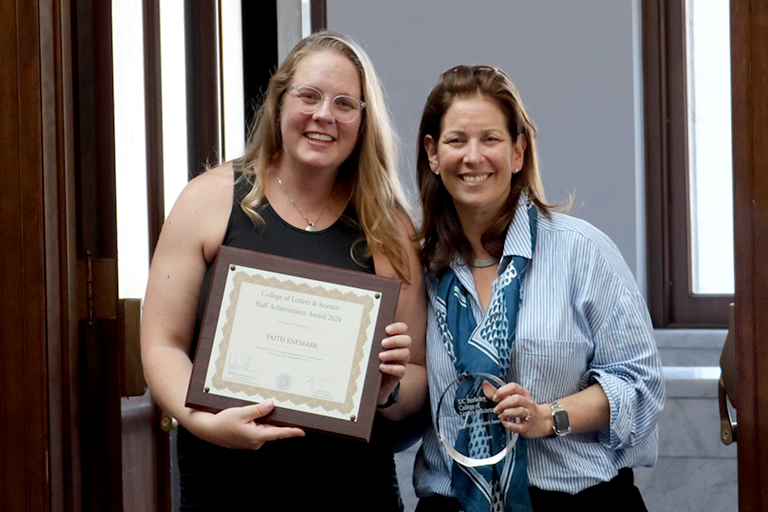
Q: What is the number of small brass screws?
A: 4